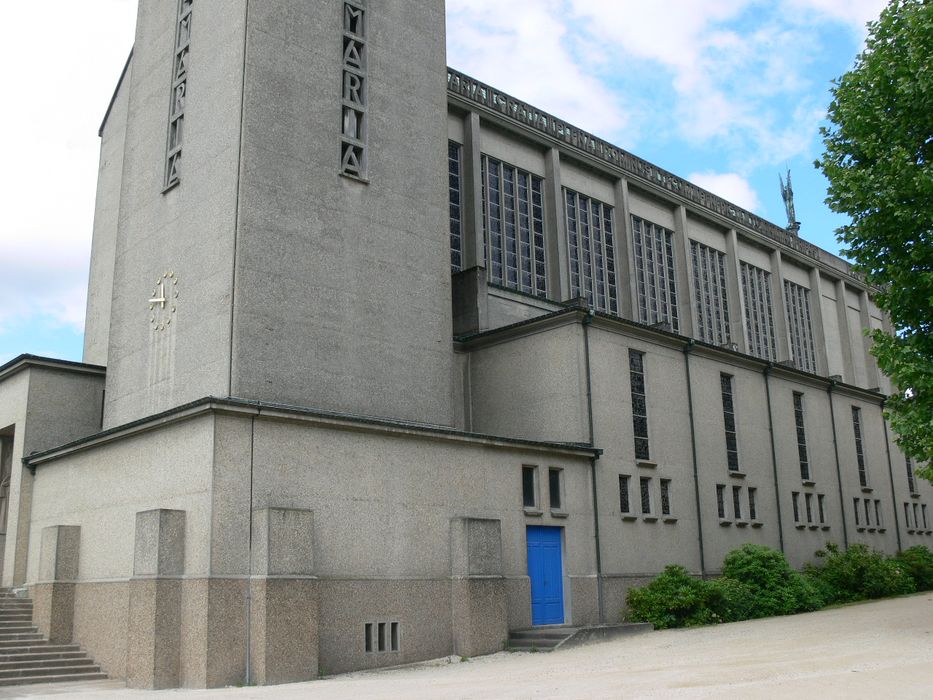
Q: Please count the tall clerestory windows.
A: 7